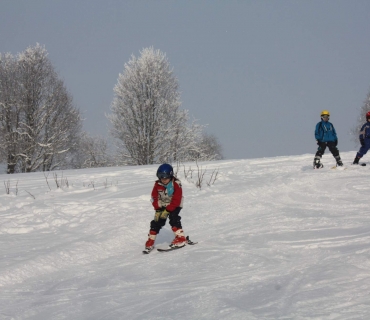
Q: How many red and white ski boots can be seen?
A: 2